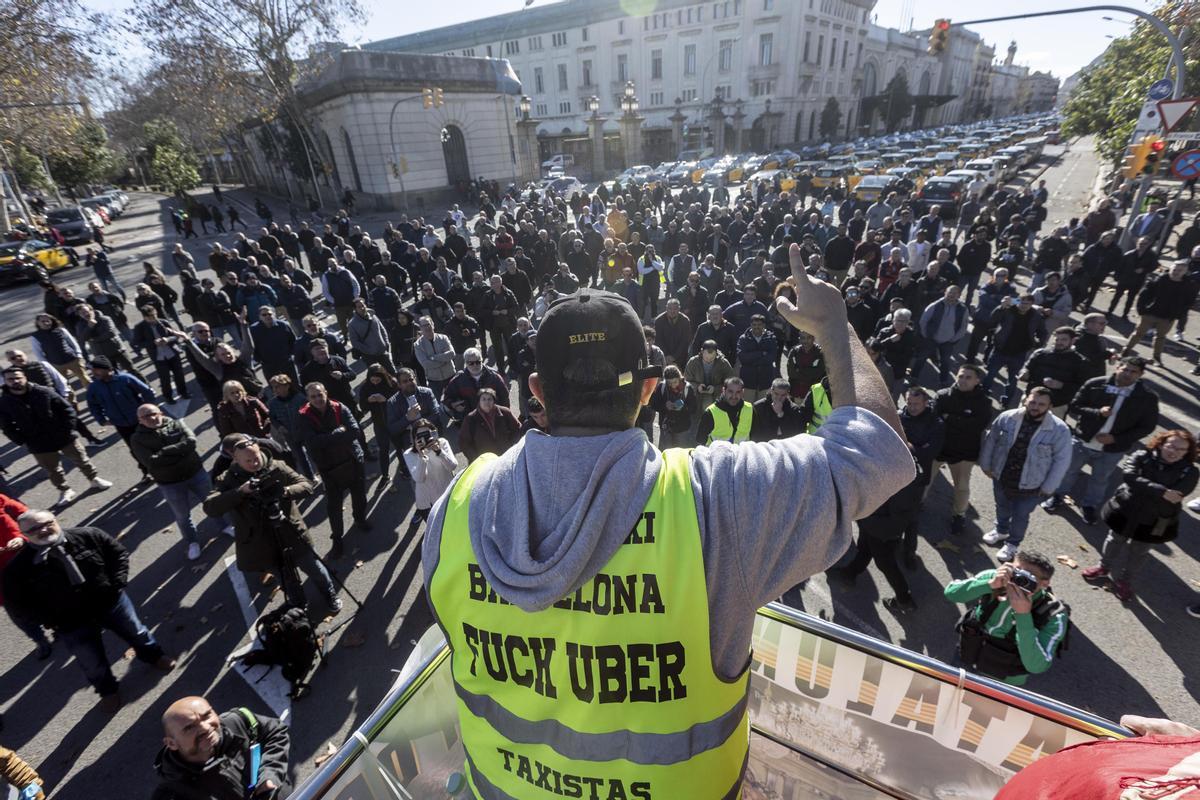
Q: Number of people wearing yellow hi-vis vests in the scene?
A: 4